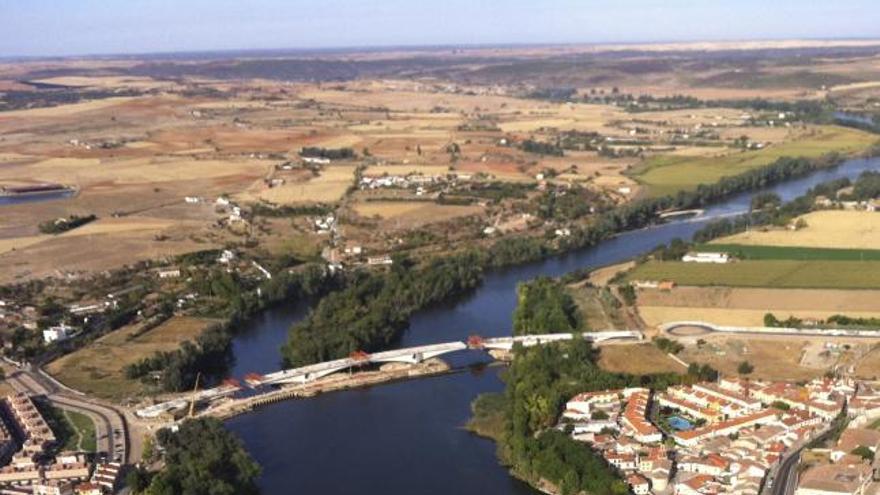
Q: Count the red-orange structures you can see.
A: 4